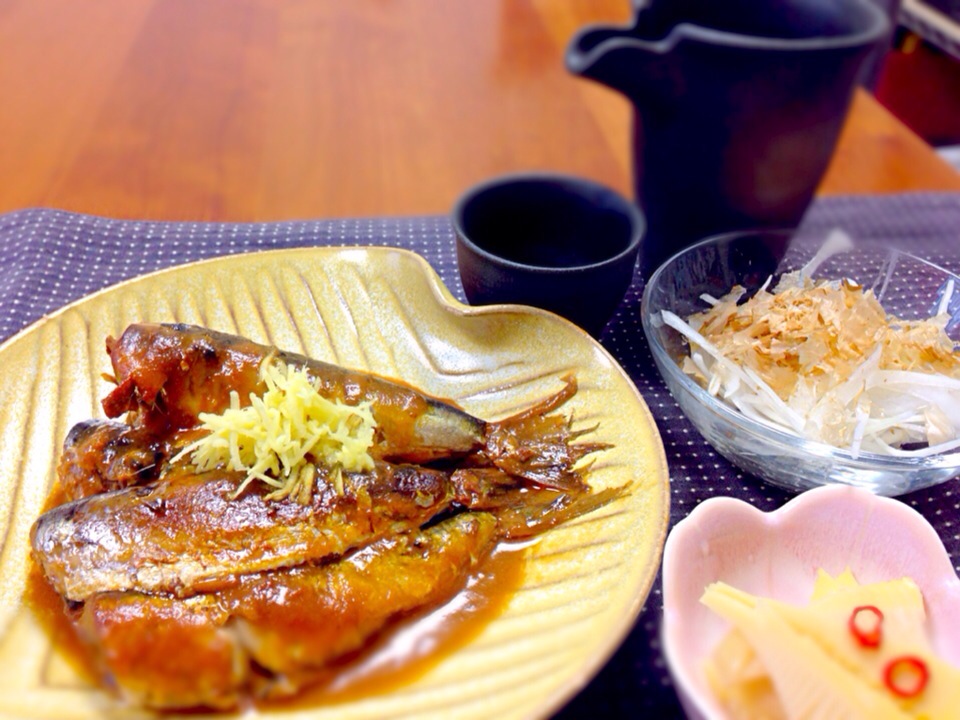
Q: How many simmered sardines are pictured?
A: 4